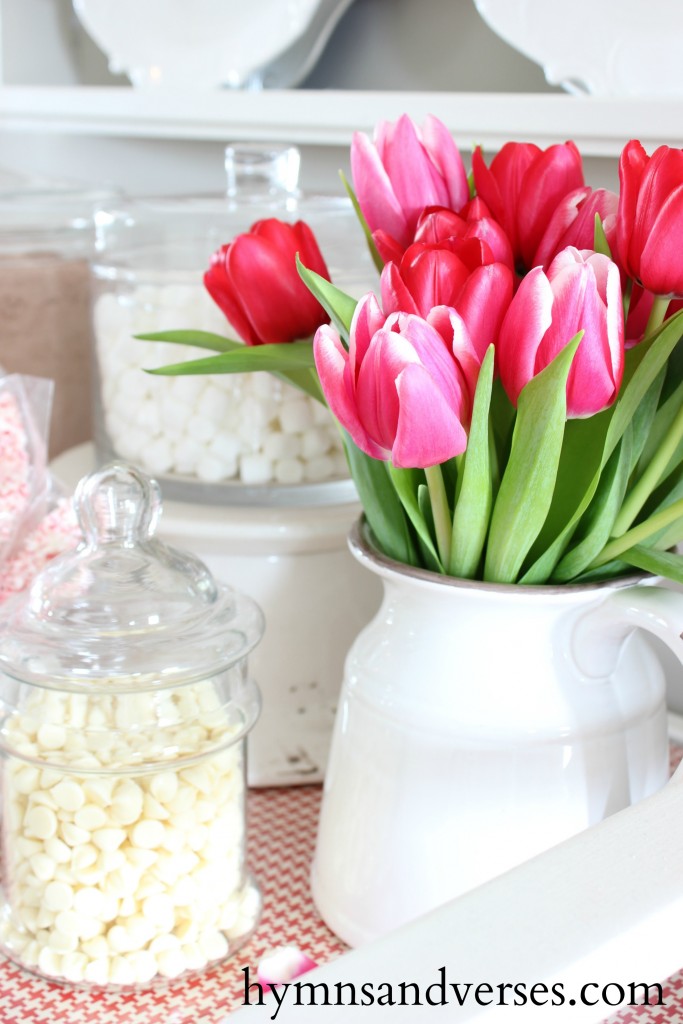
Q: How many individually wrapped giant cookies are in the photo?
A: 0